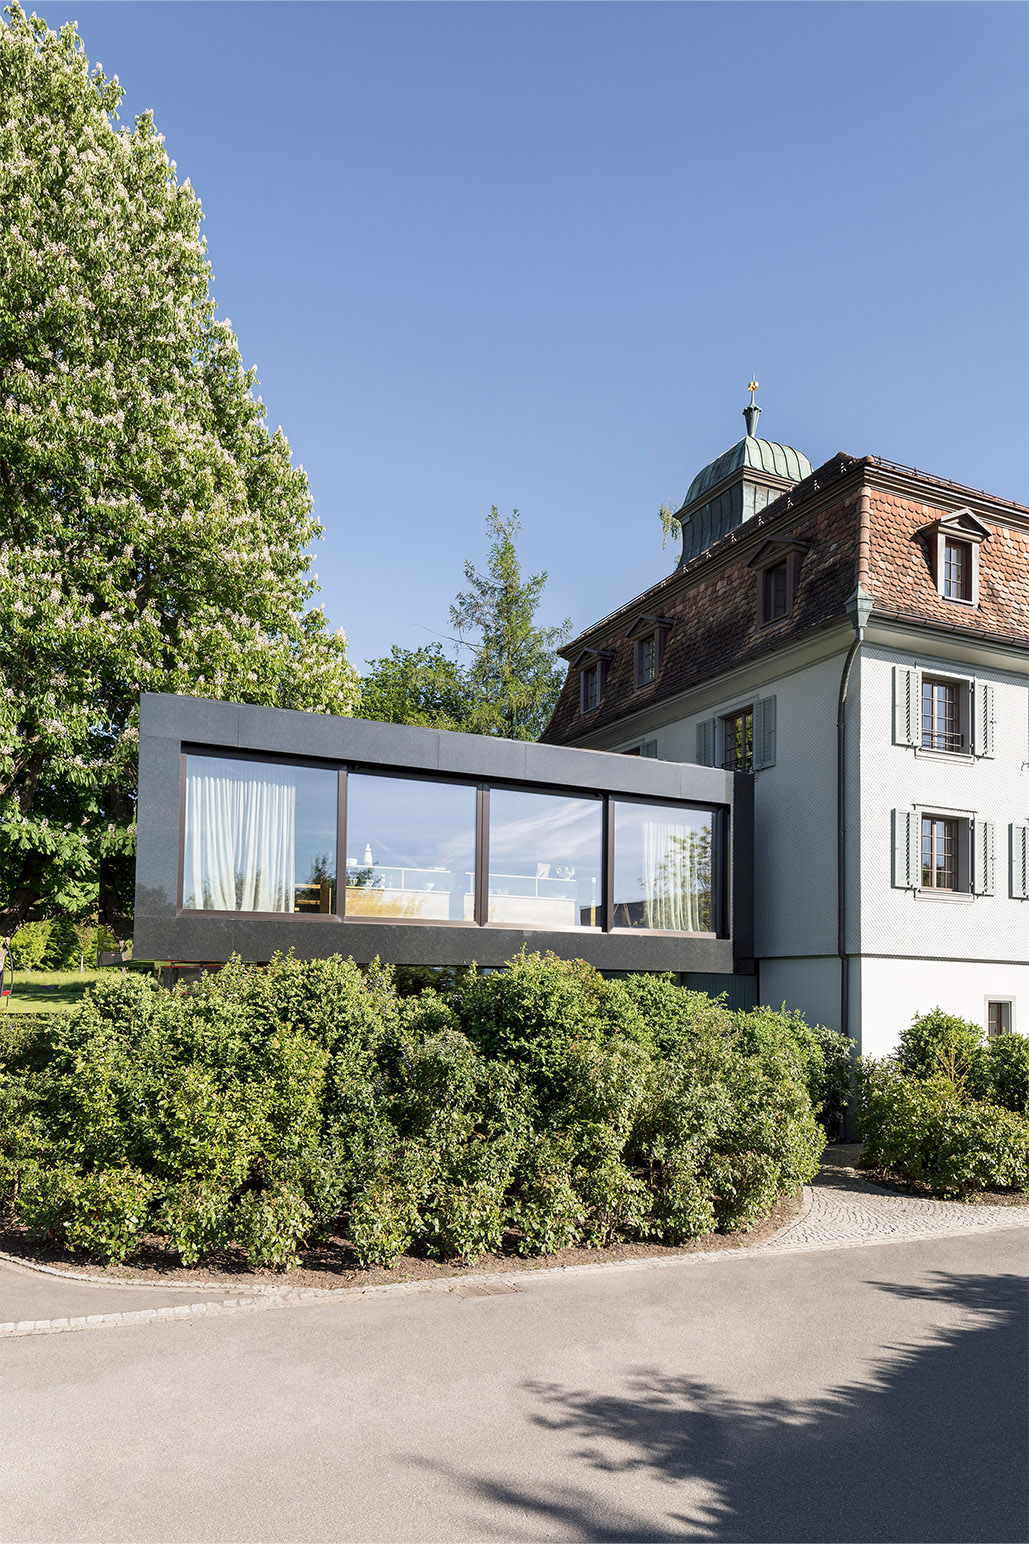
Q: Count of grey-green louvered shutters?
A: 8